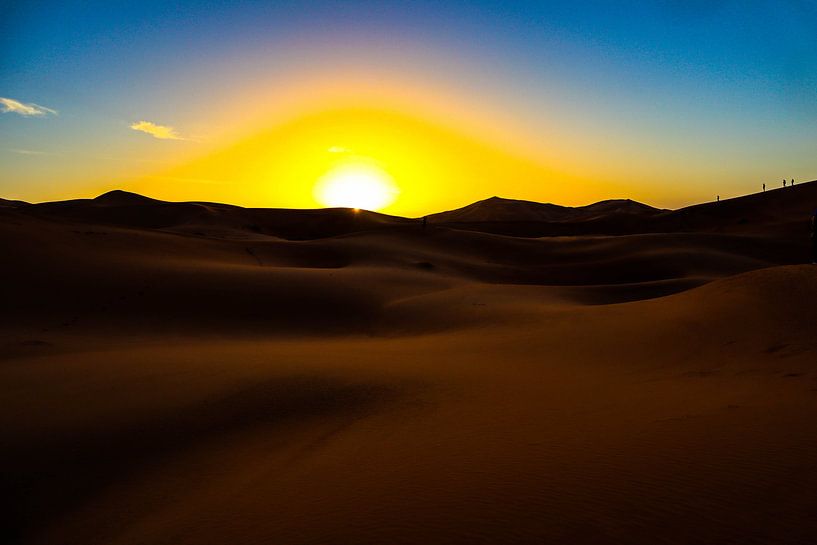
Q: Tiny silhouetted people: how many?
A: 4